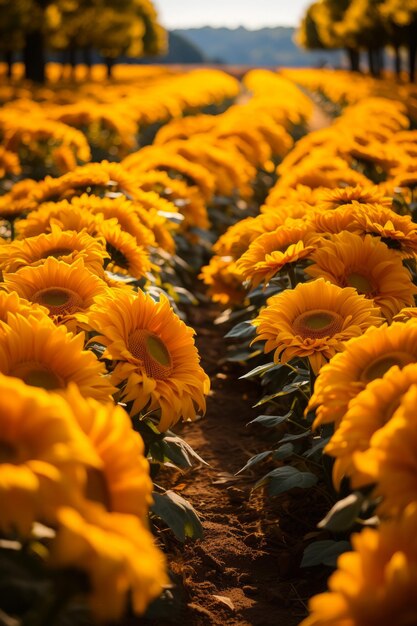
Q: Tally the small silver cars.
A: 0